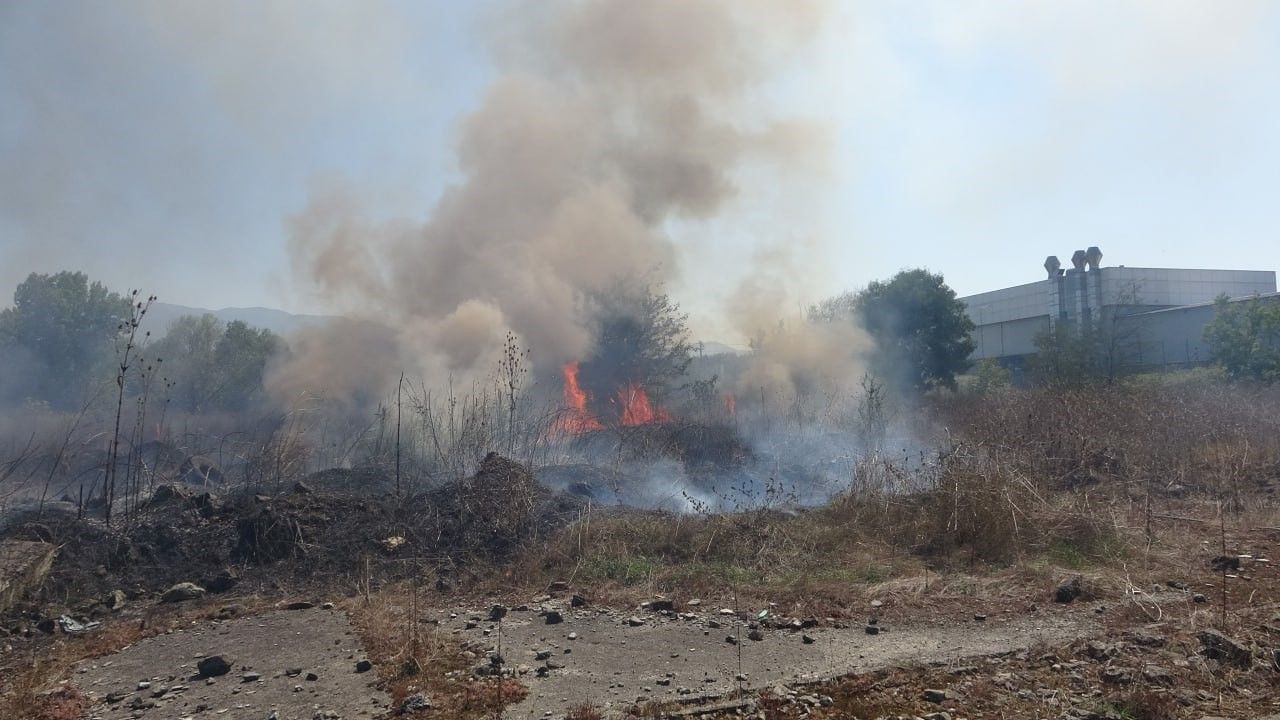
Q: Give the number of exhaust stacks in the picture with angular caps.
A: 3